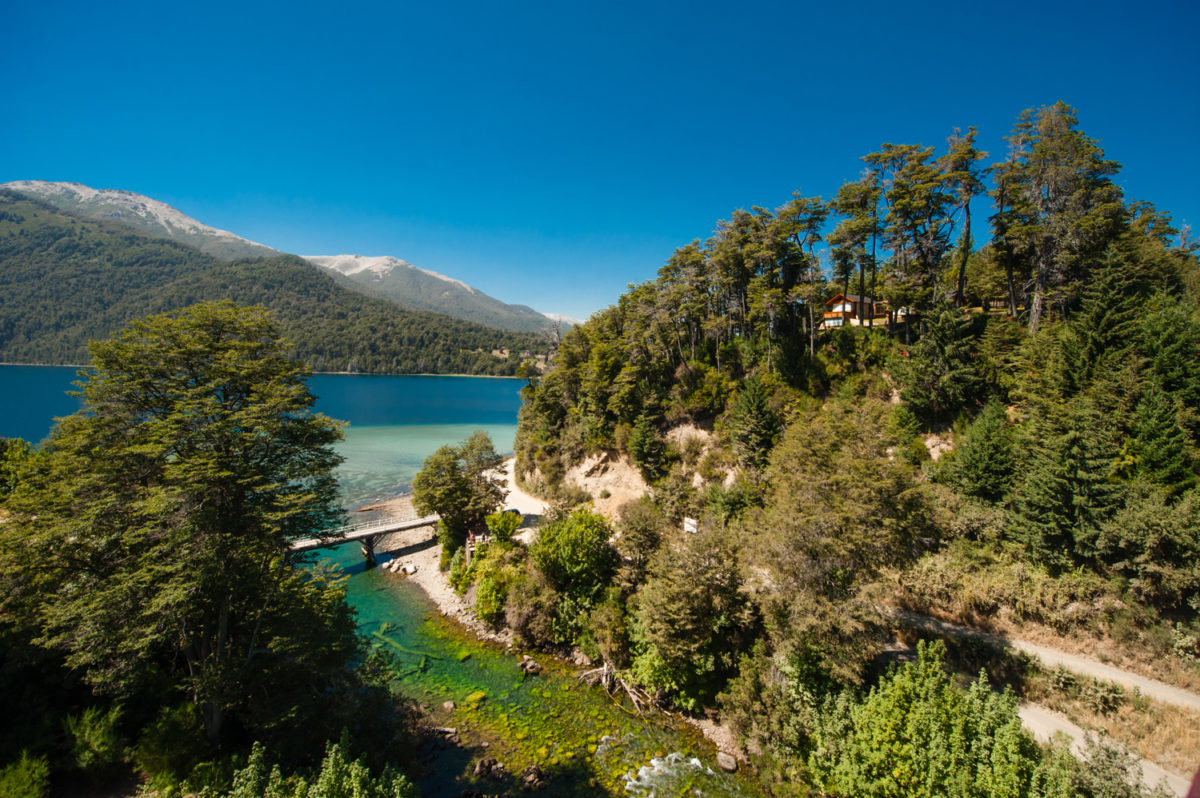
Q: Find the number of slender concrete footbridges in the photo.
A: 1